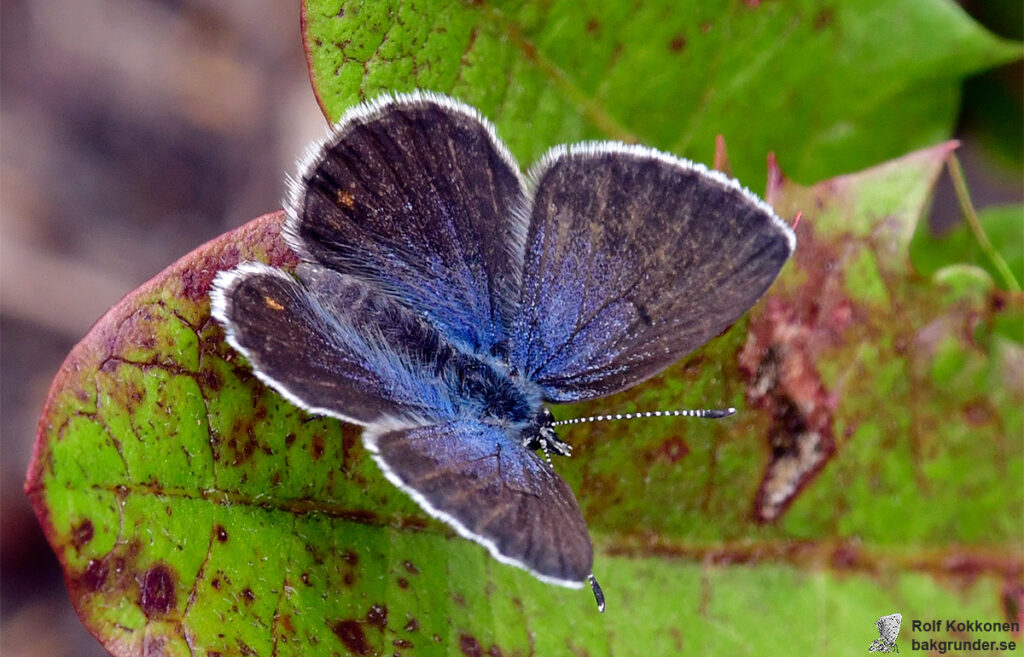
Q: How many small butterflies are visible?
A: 1